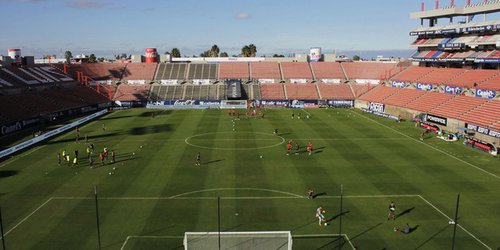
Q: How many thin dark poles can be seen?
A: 5